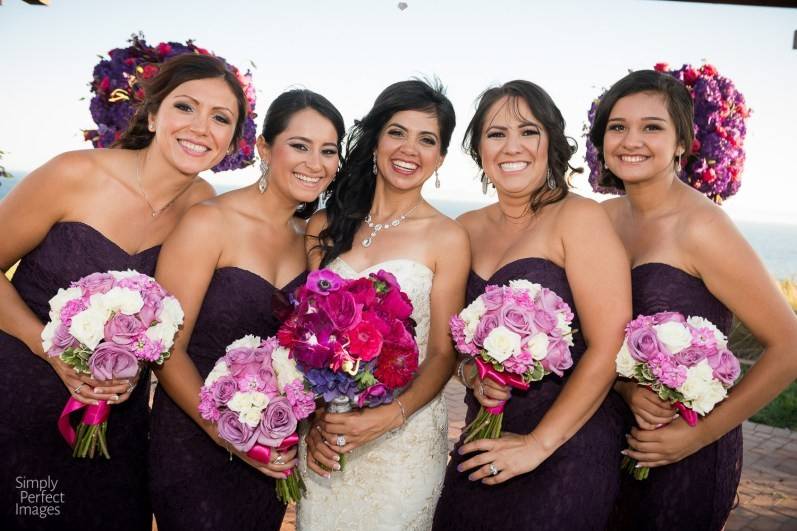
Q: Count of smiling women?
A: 5